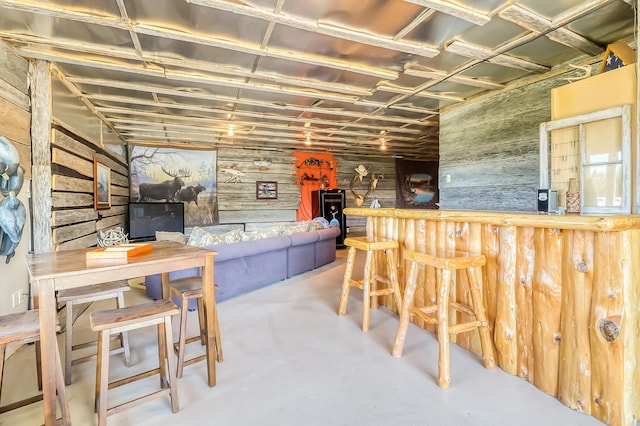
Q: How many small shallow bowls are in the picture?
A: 0